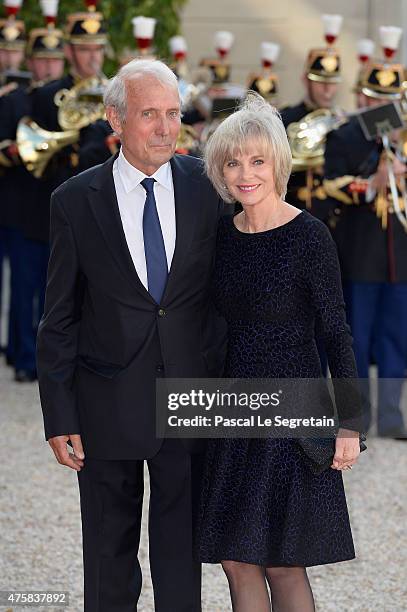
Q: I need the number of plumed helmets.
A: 10